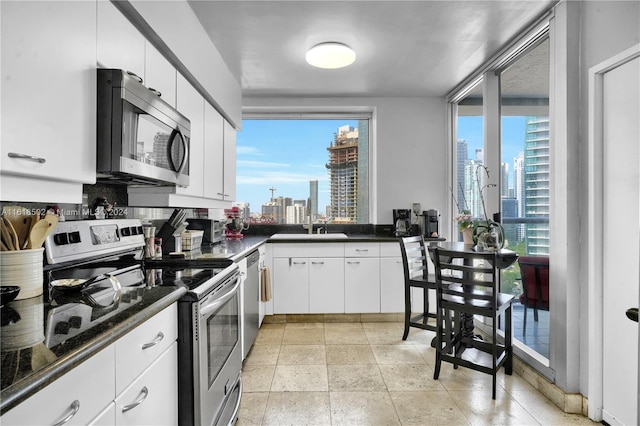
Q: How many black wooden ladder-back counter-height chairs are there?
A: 2